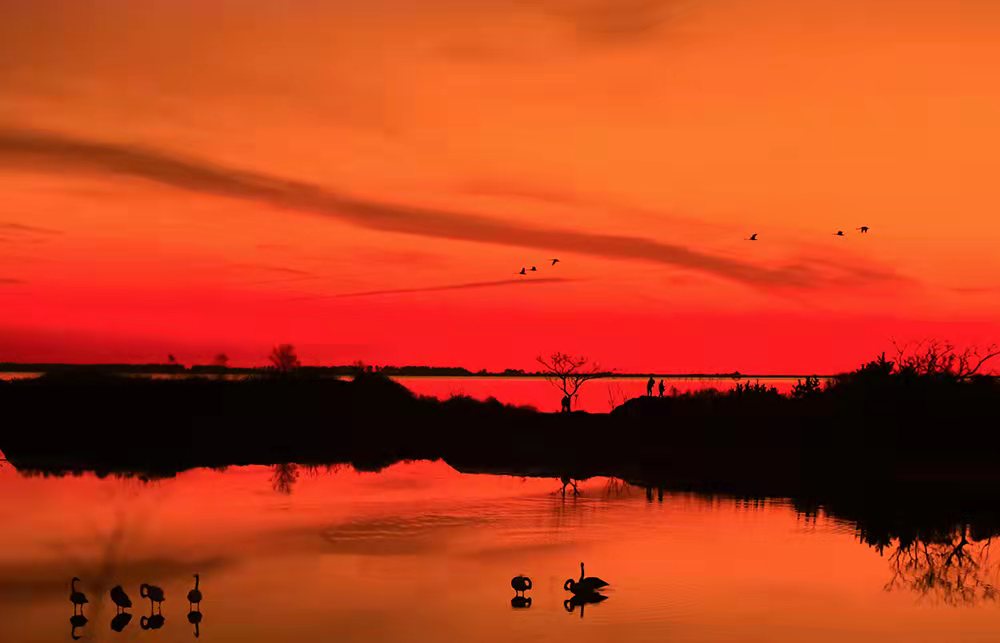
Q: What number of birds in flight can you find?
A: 6